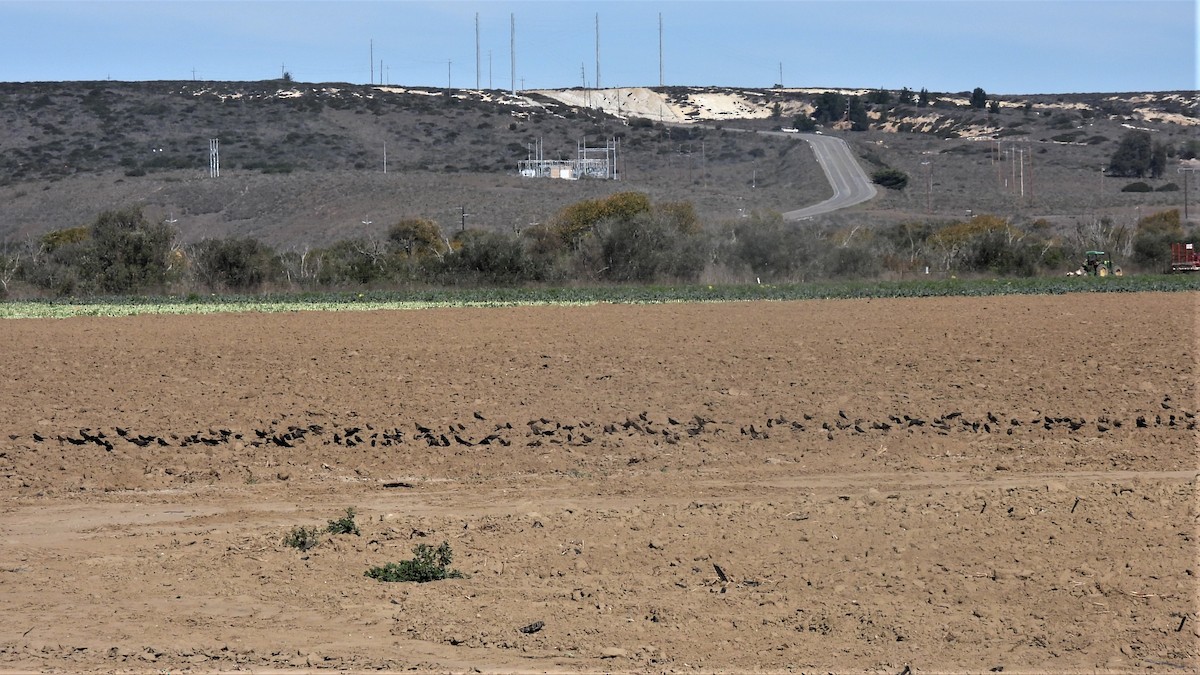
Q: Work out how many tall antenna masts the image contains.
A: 4